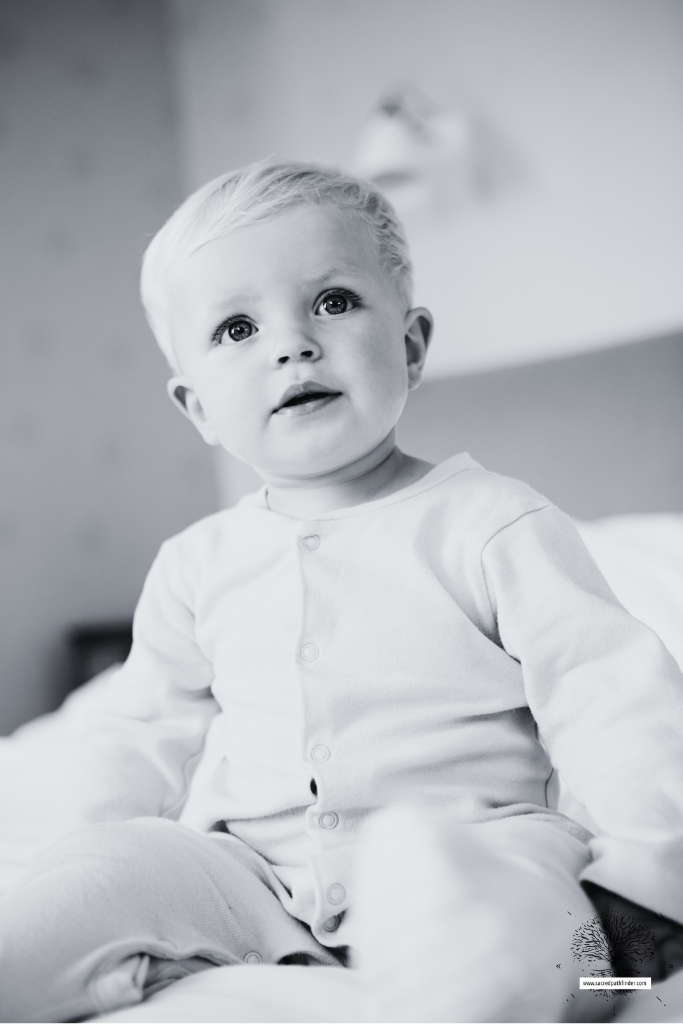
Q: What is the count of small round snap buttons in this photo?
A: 7